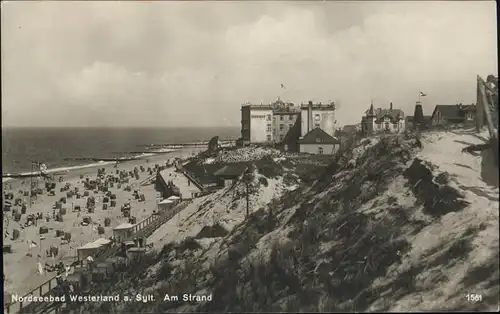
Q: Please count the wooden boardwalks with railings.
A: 1